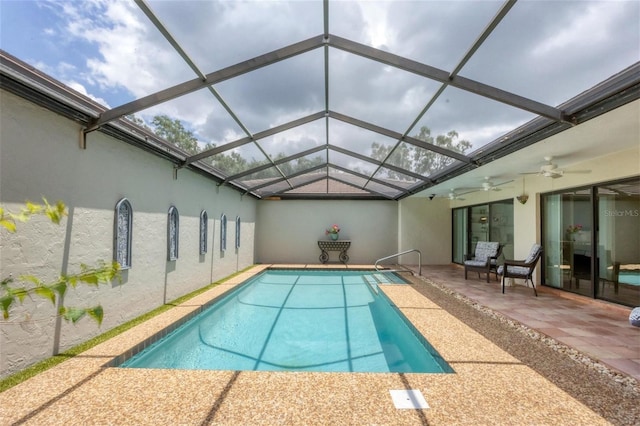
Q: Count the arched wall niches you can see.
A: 5